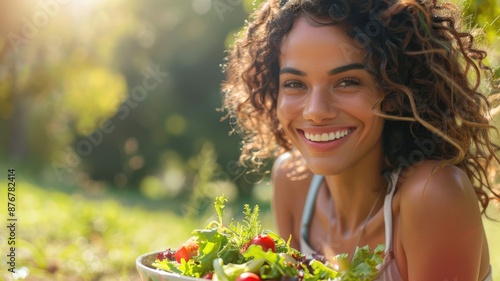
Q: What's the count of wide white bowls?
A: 1